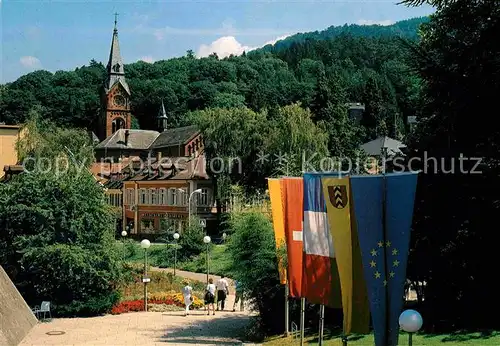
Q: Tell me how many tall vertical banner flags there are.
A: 5